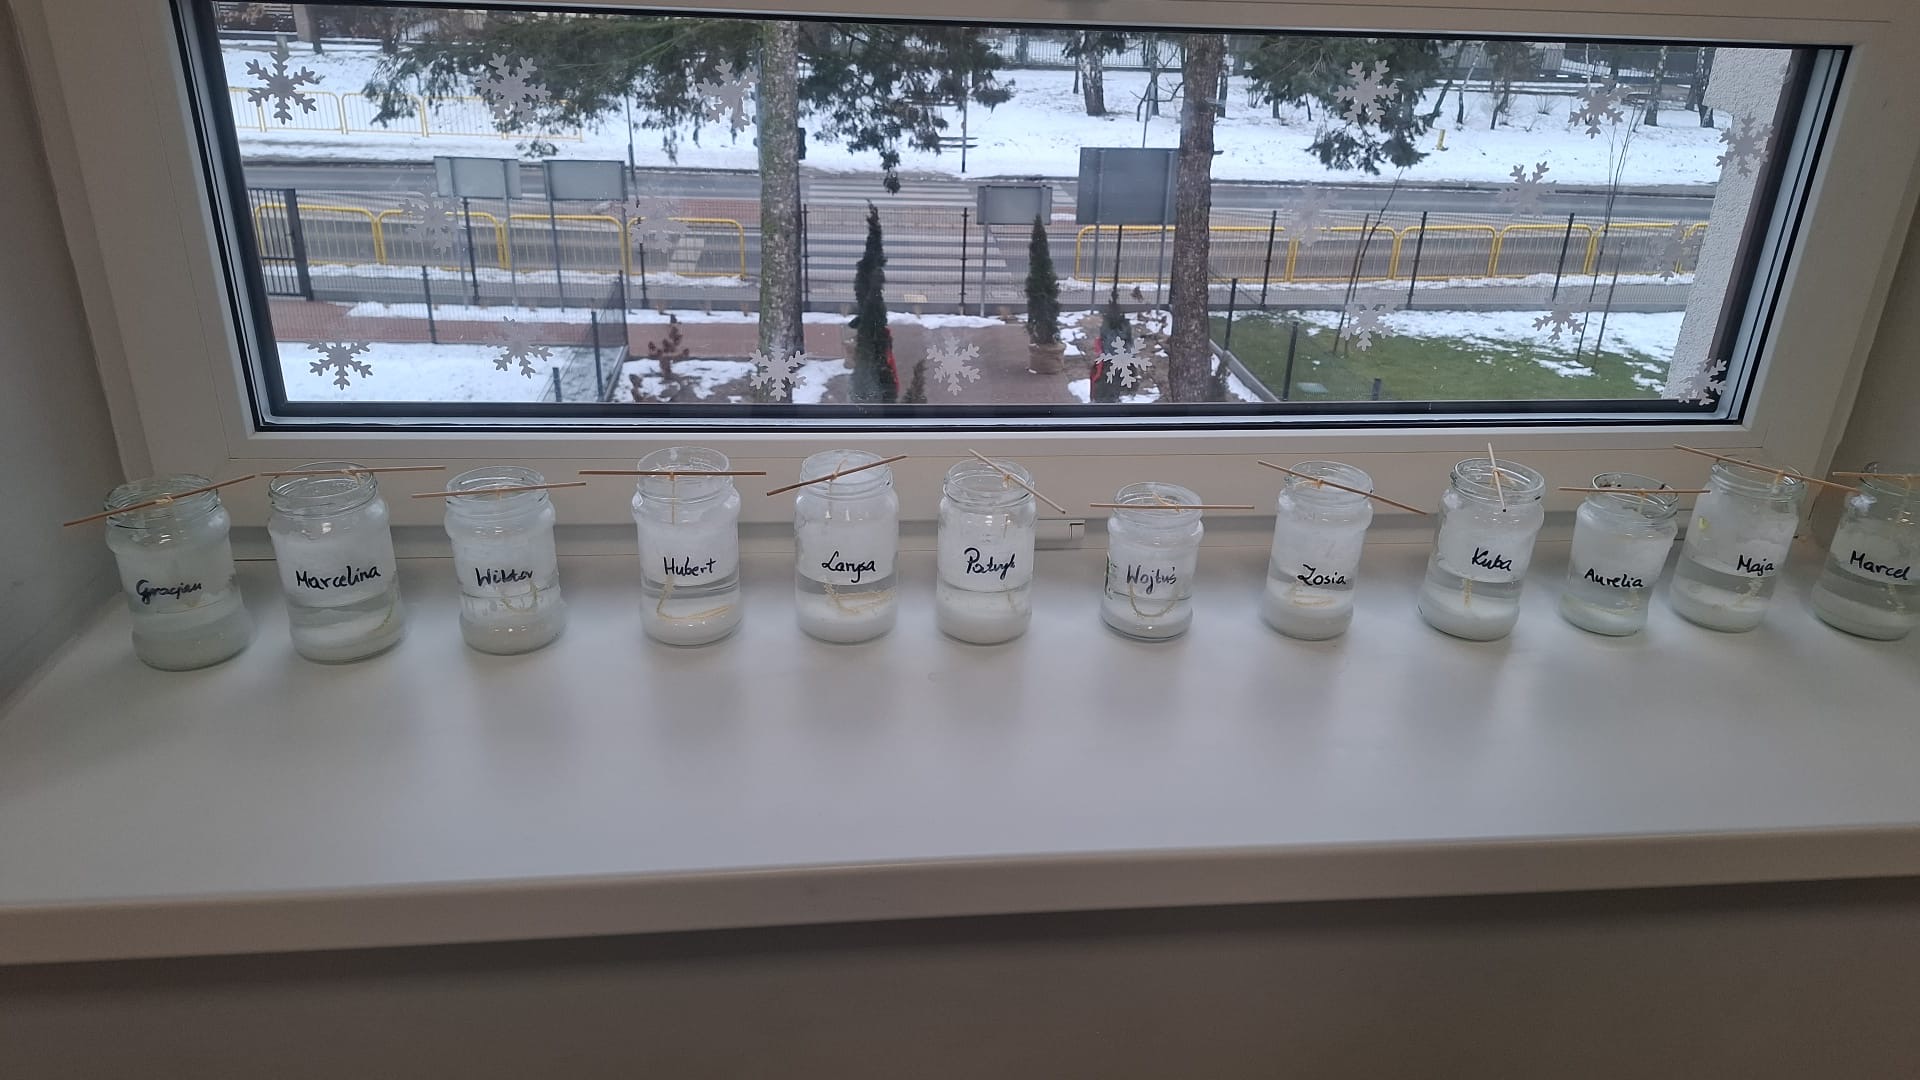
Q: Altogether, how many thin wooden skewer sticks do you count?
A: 12